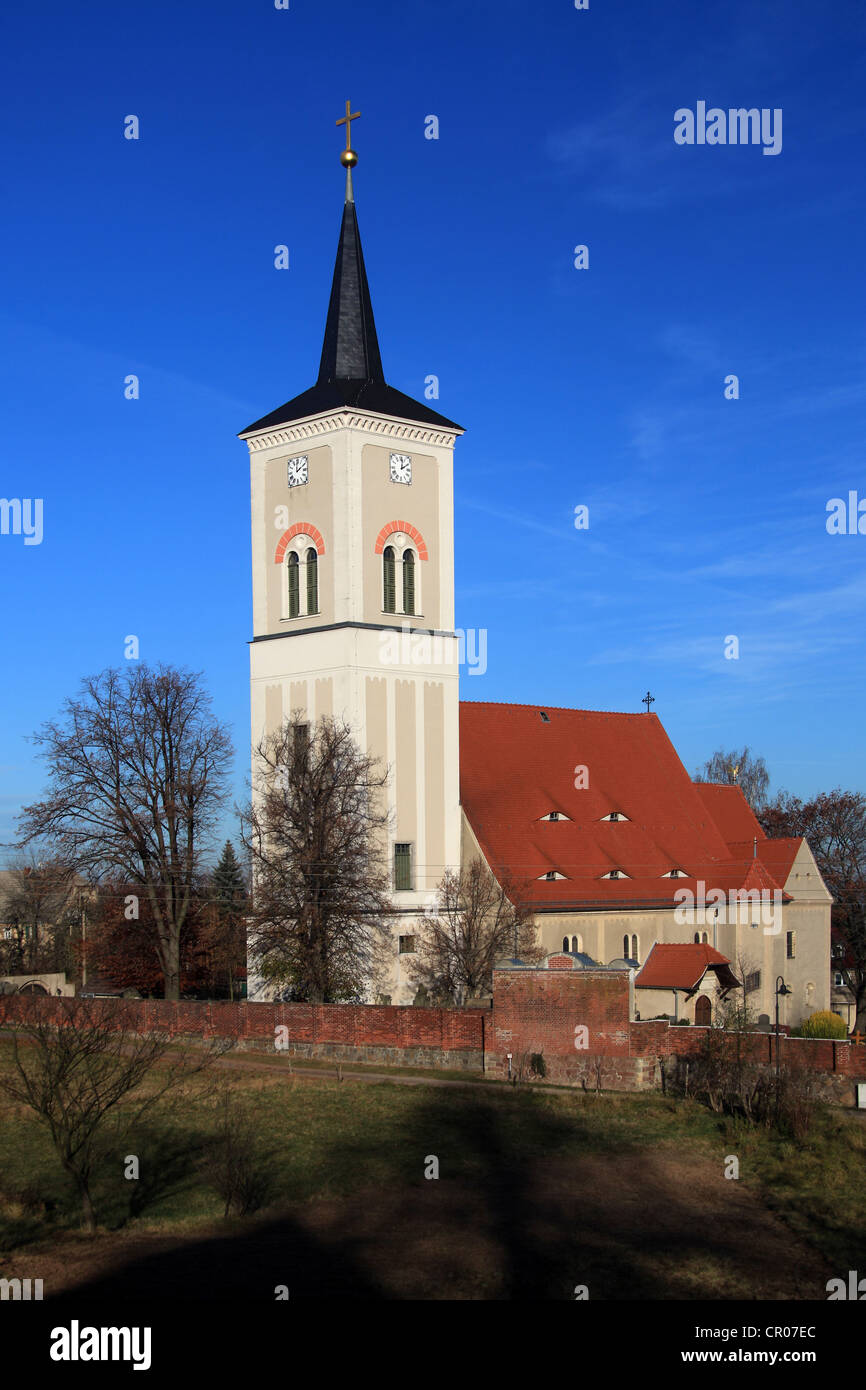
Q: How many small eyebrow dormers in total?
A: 5